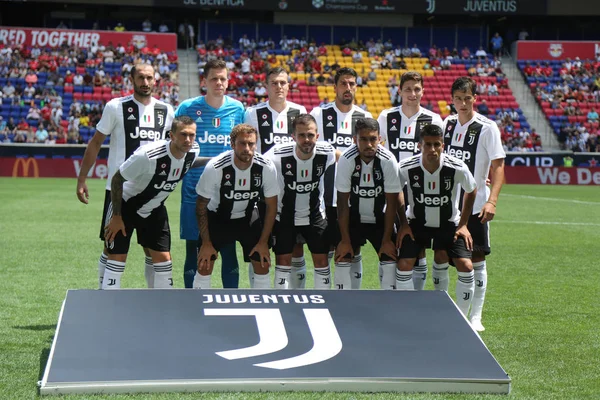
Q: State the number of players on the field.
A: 11